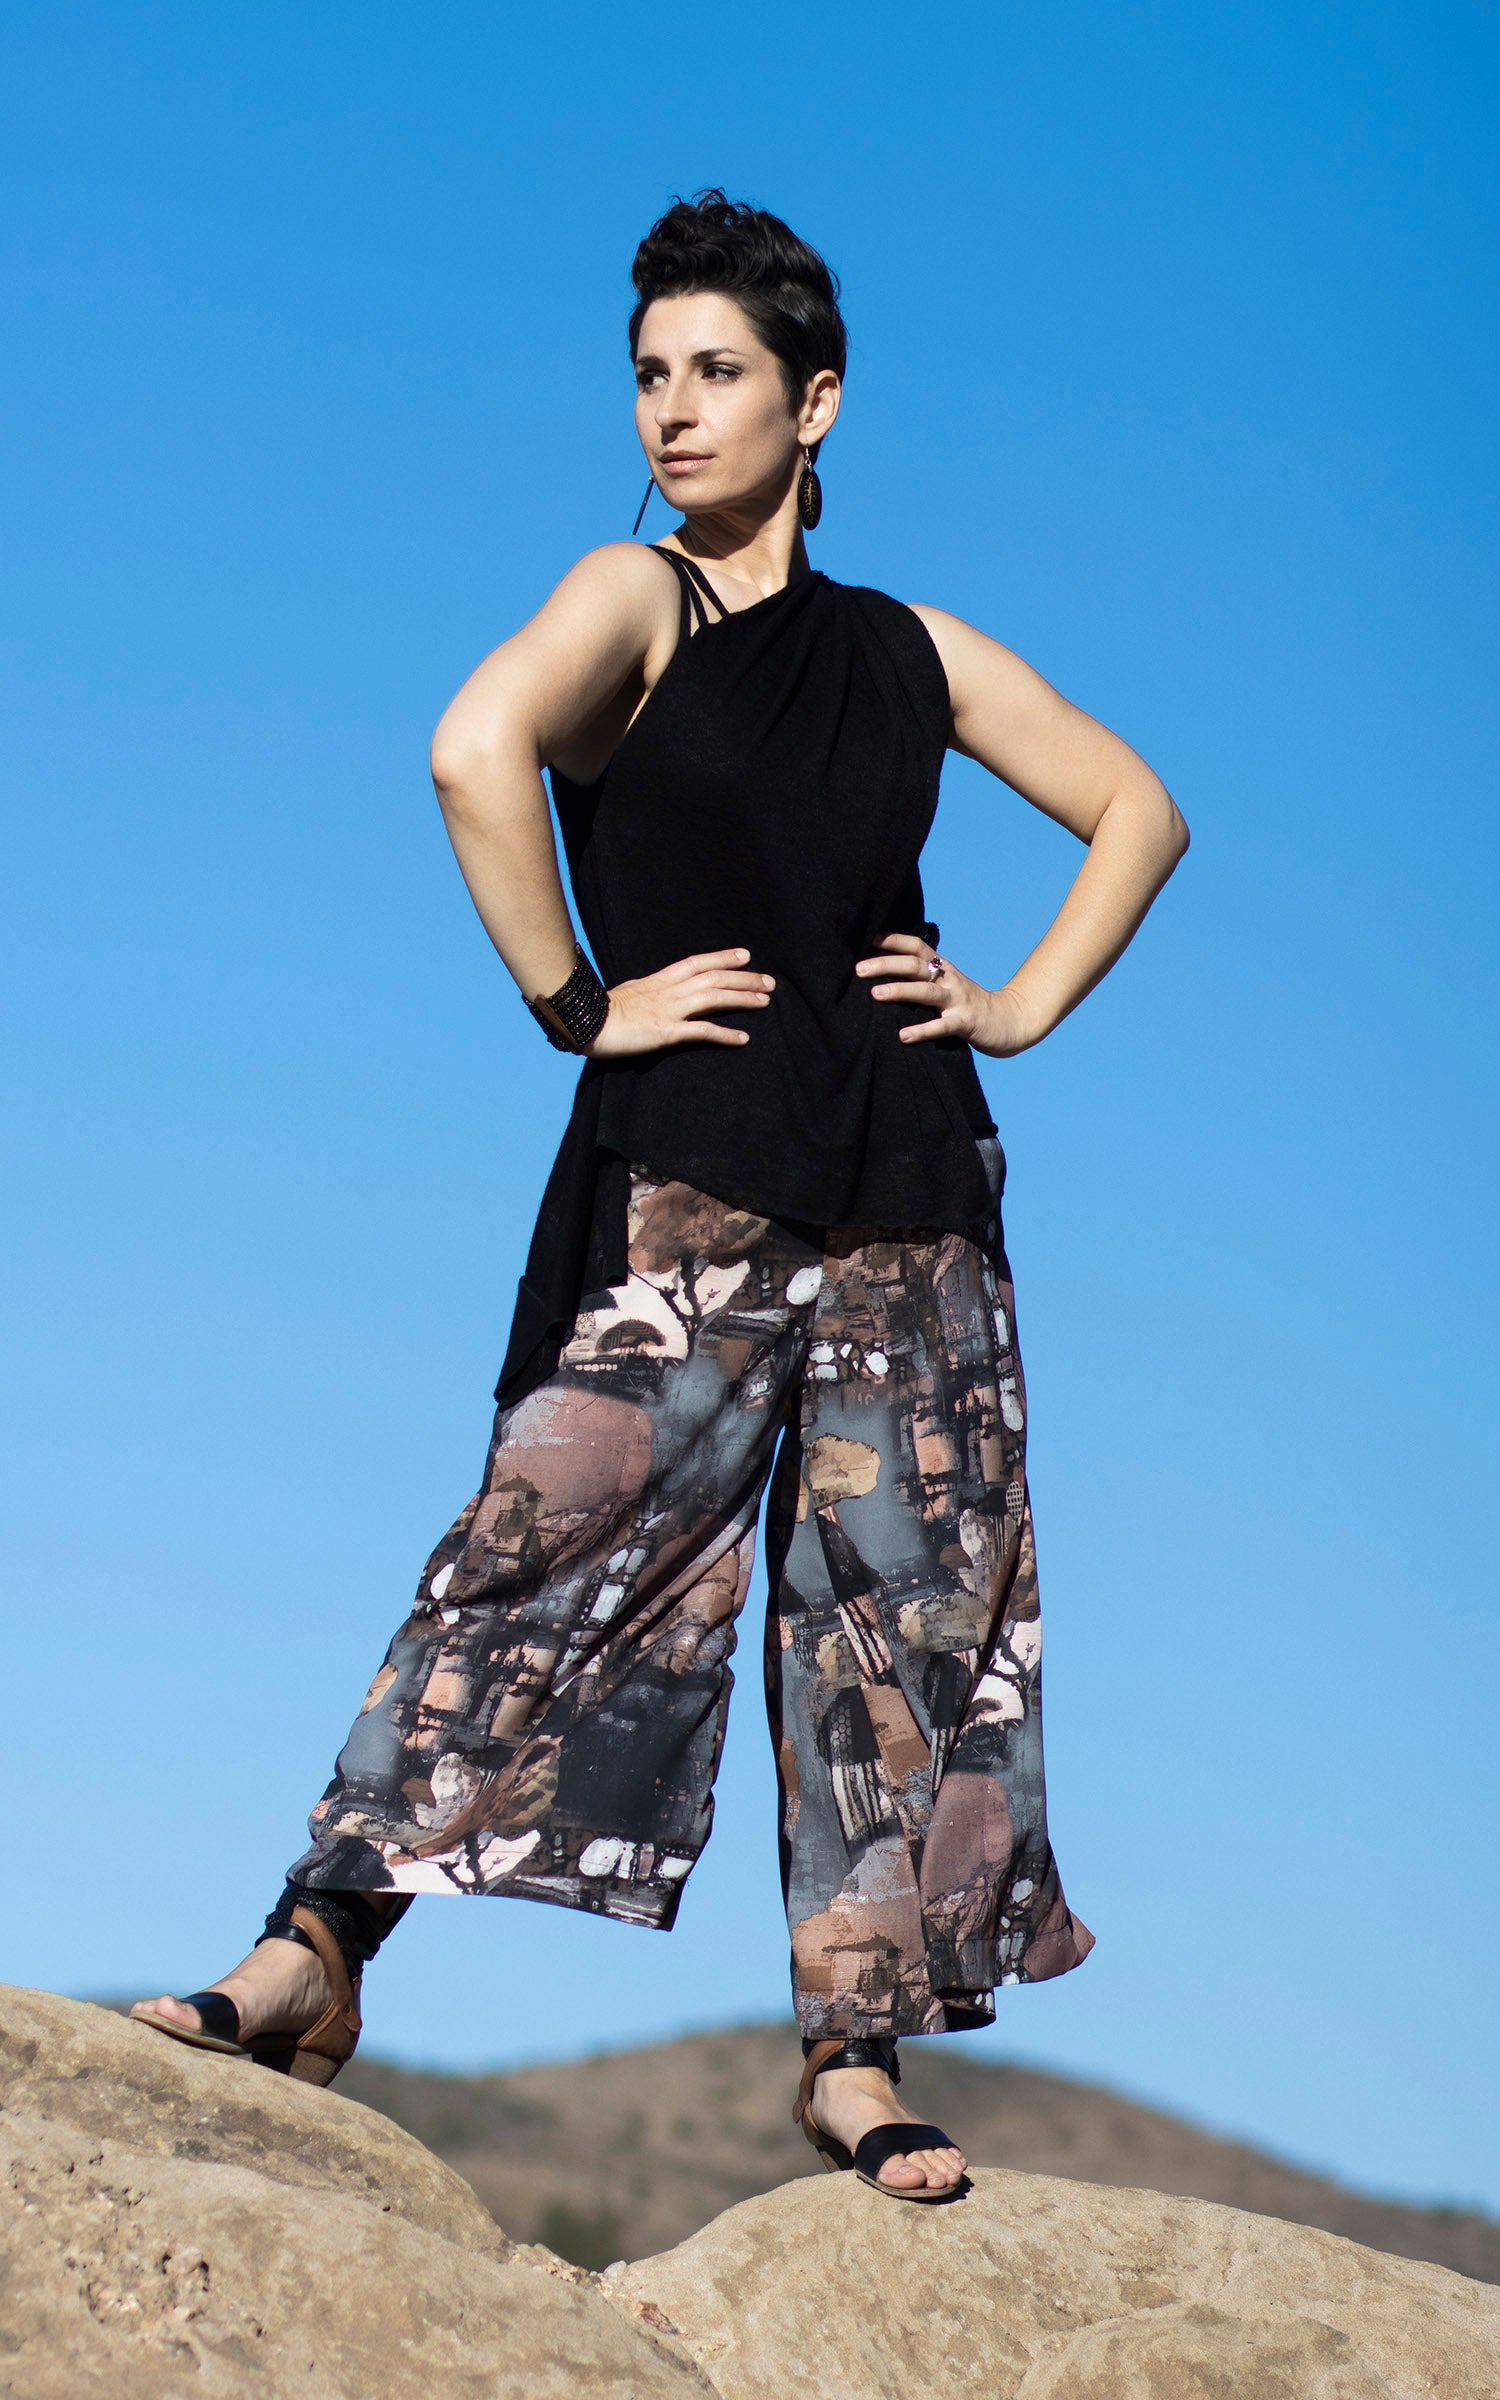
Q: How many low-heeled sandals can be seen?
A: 2